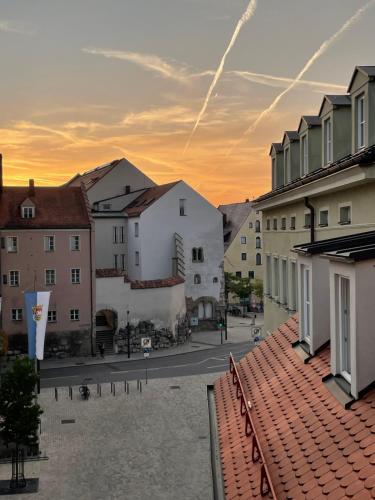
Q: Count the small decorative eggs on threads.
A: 0